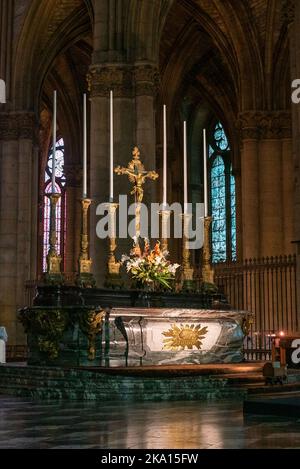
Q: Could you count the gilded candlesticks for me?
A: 6